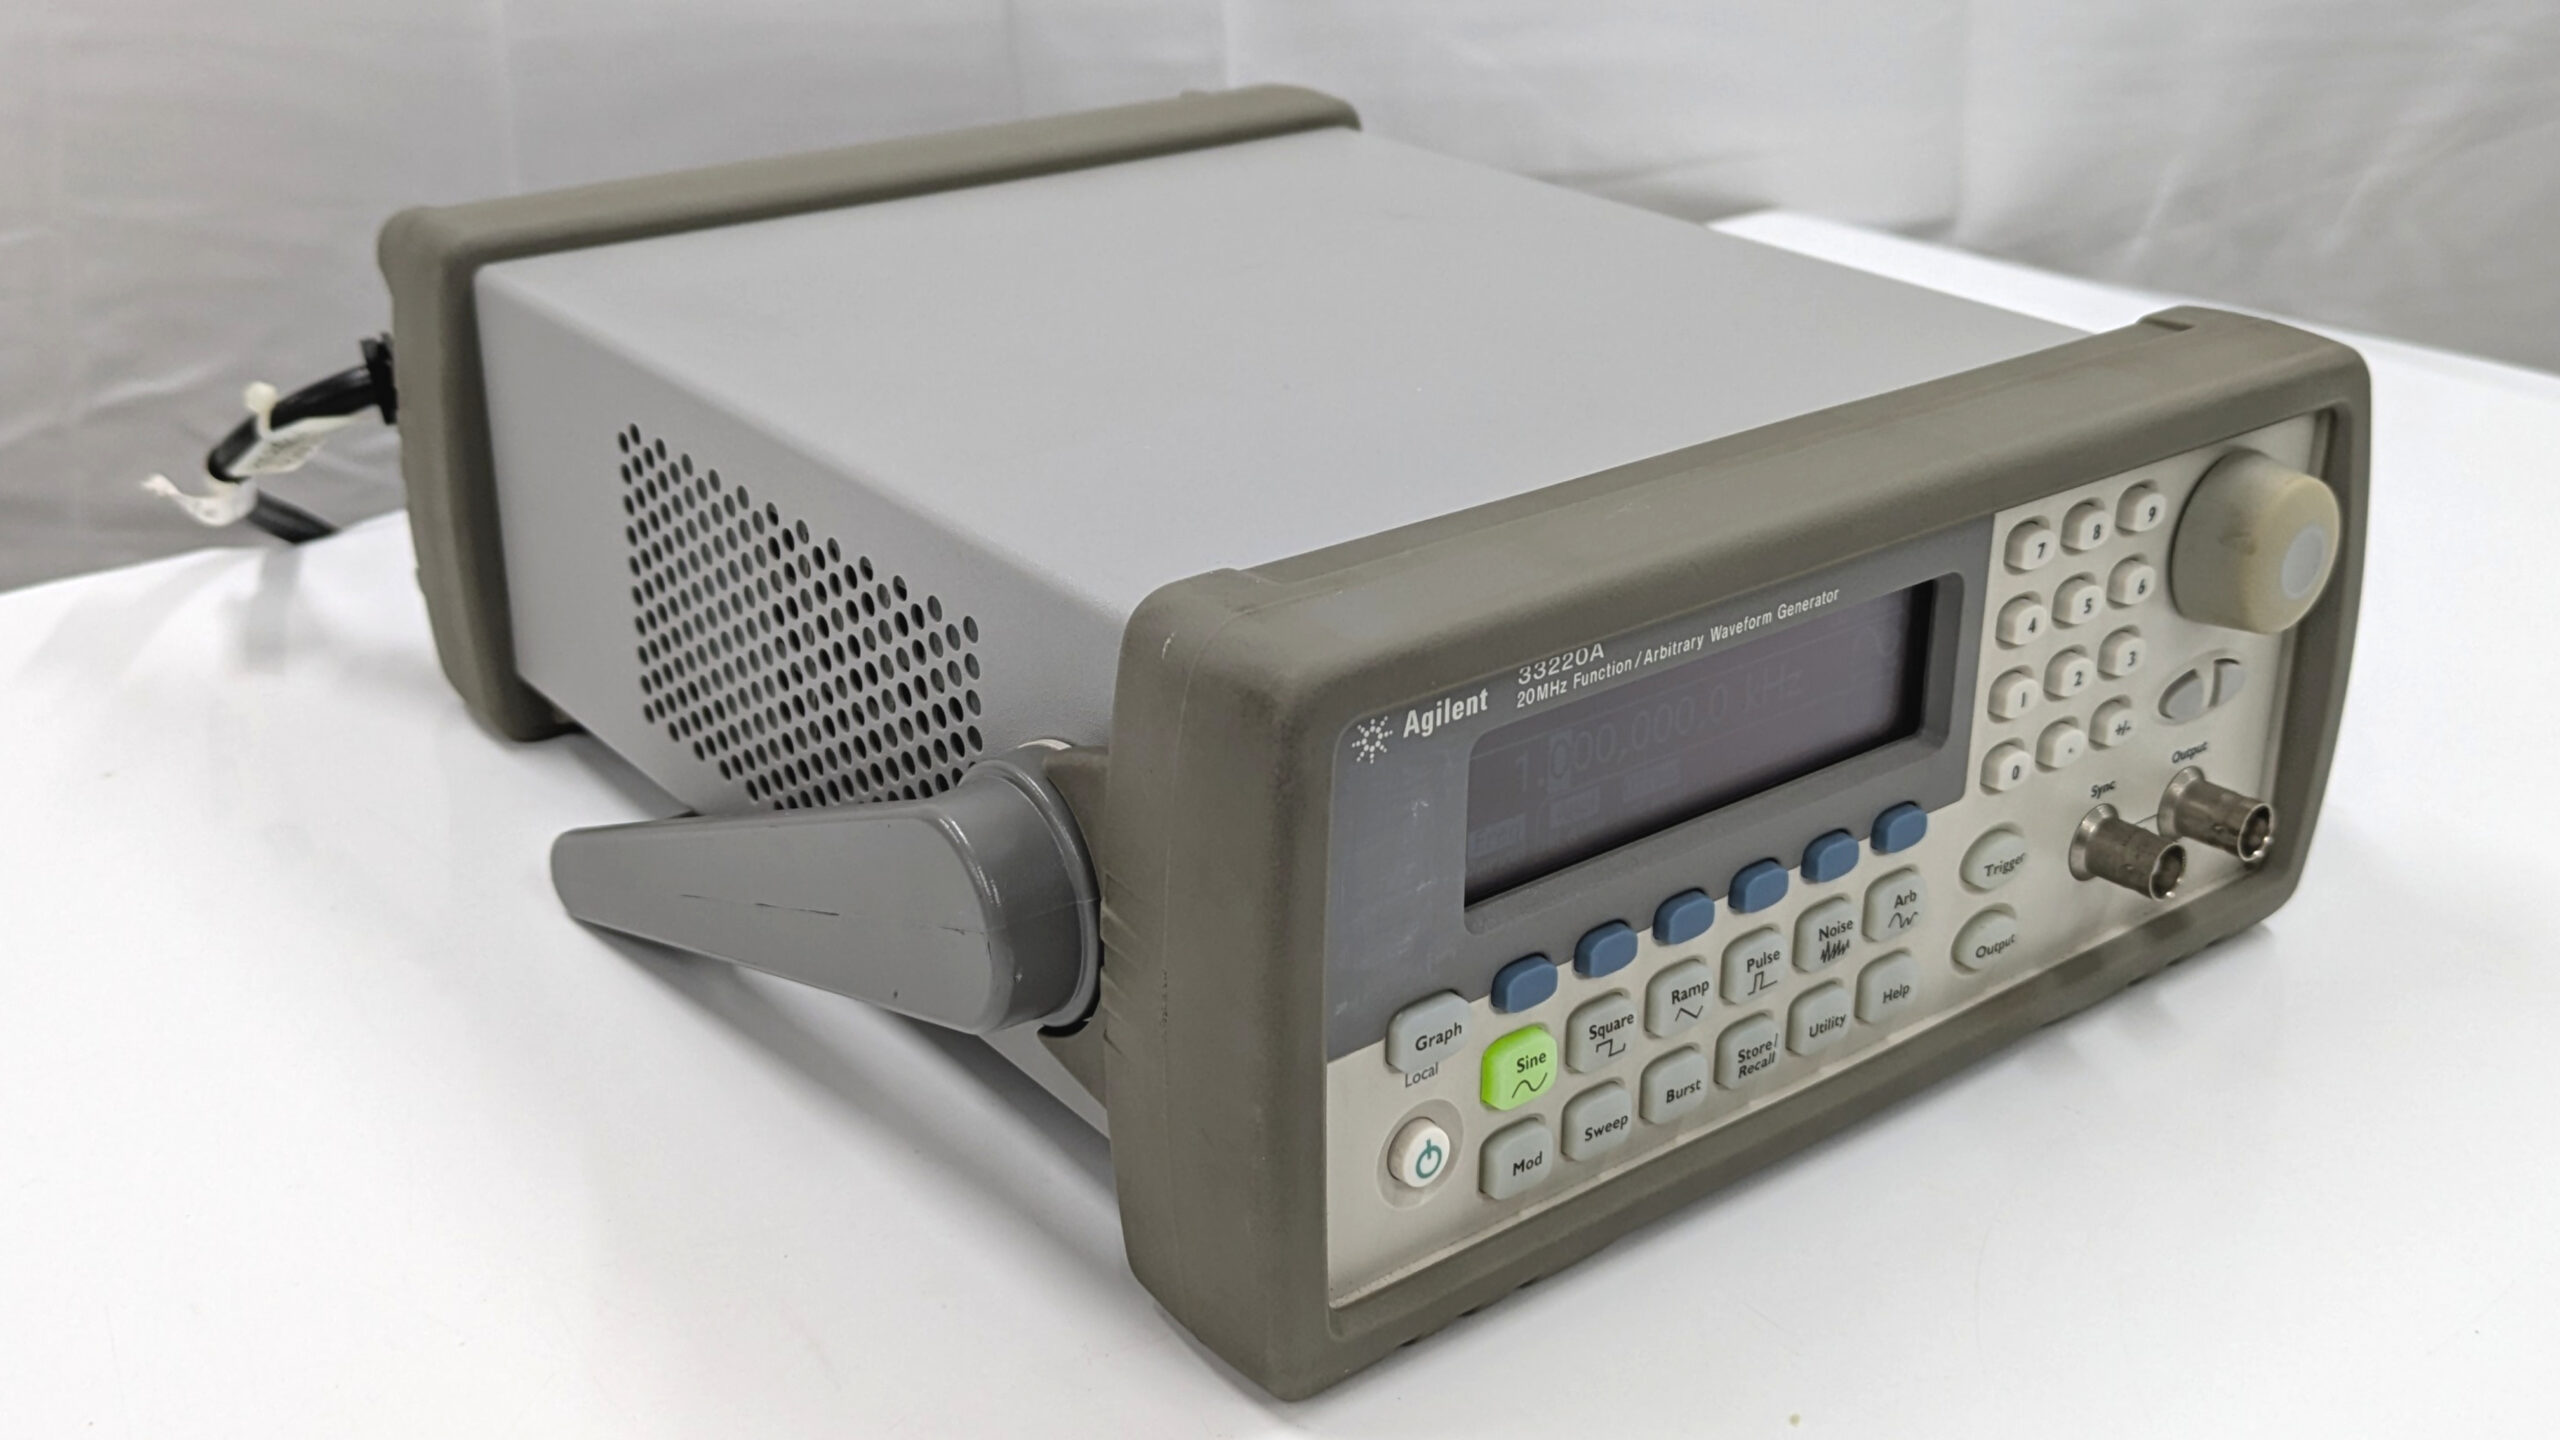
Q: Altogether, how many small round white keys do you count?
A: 12